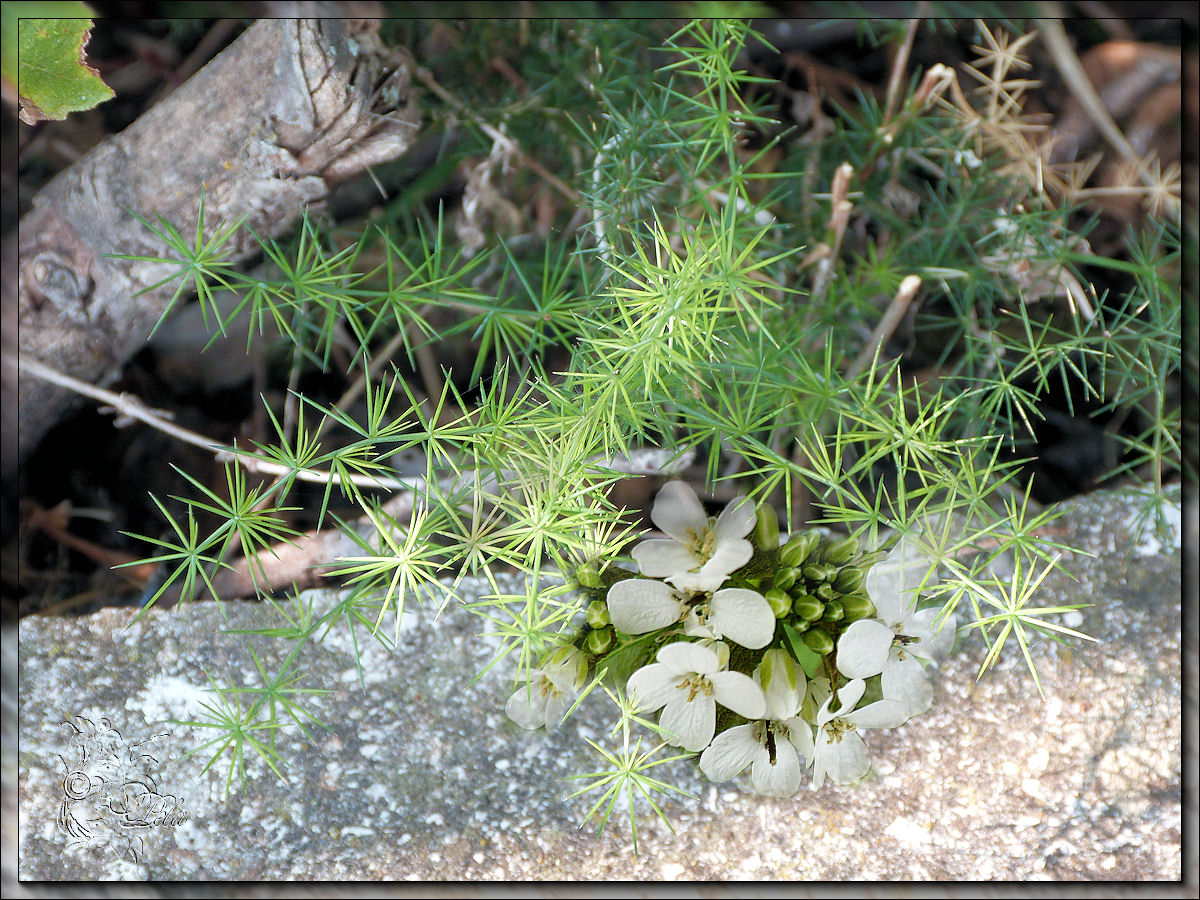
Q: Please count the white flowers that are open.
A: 7